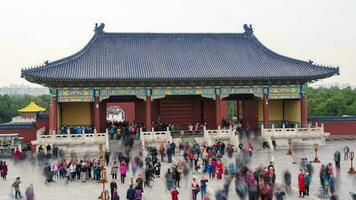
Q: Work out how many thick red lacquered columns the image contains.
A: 6